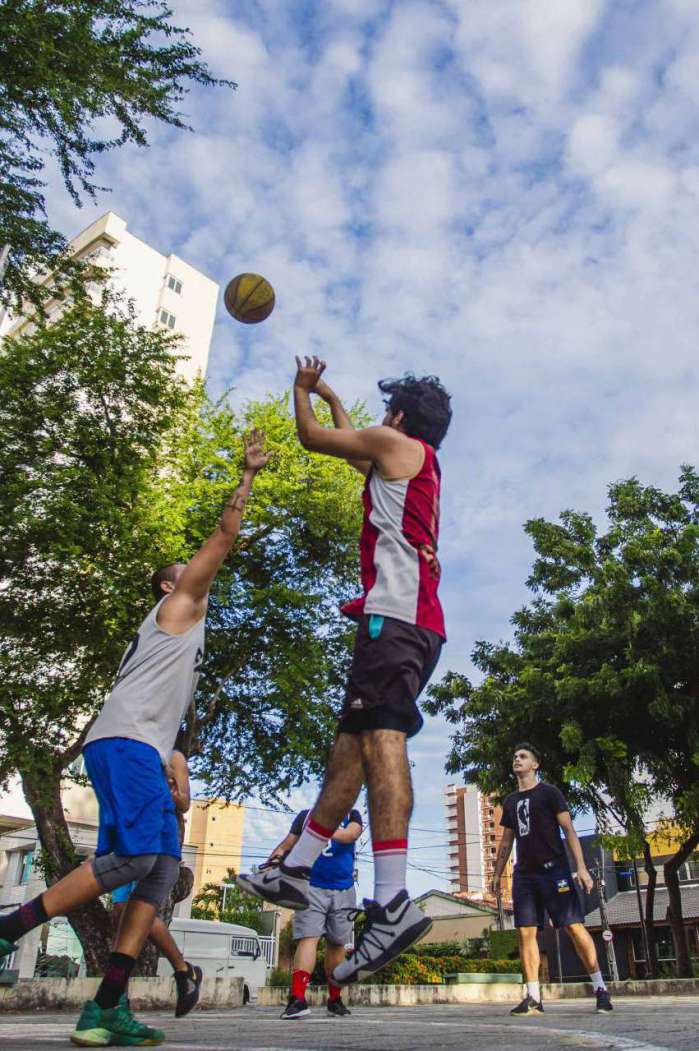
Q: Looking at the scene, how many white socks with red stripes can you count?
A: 2